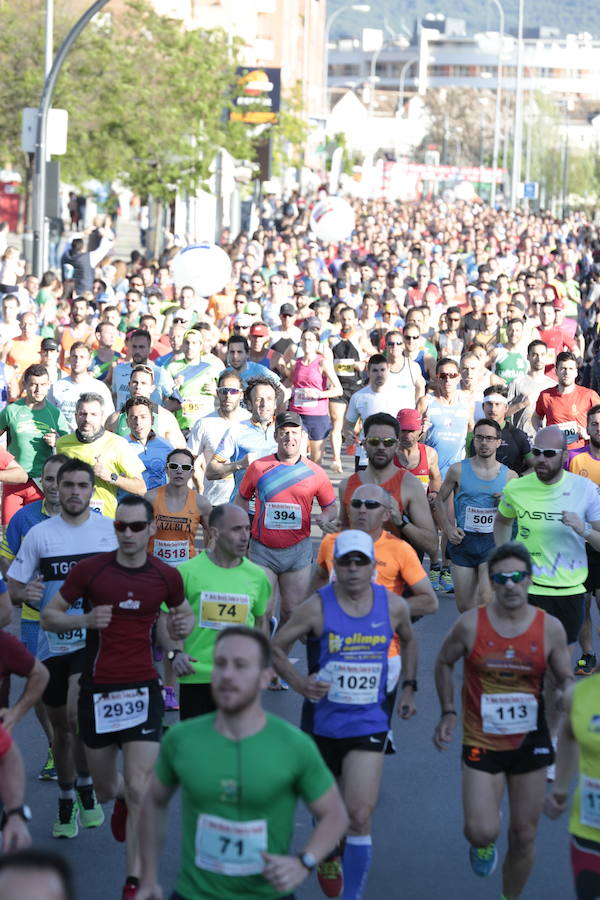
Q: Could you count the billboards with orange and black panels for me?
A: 1